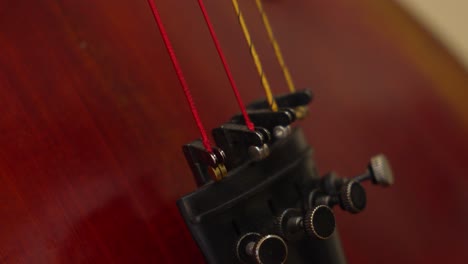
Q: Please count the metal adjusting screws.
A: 4